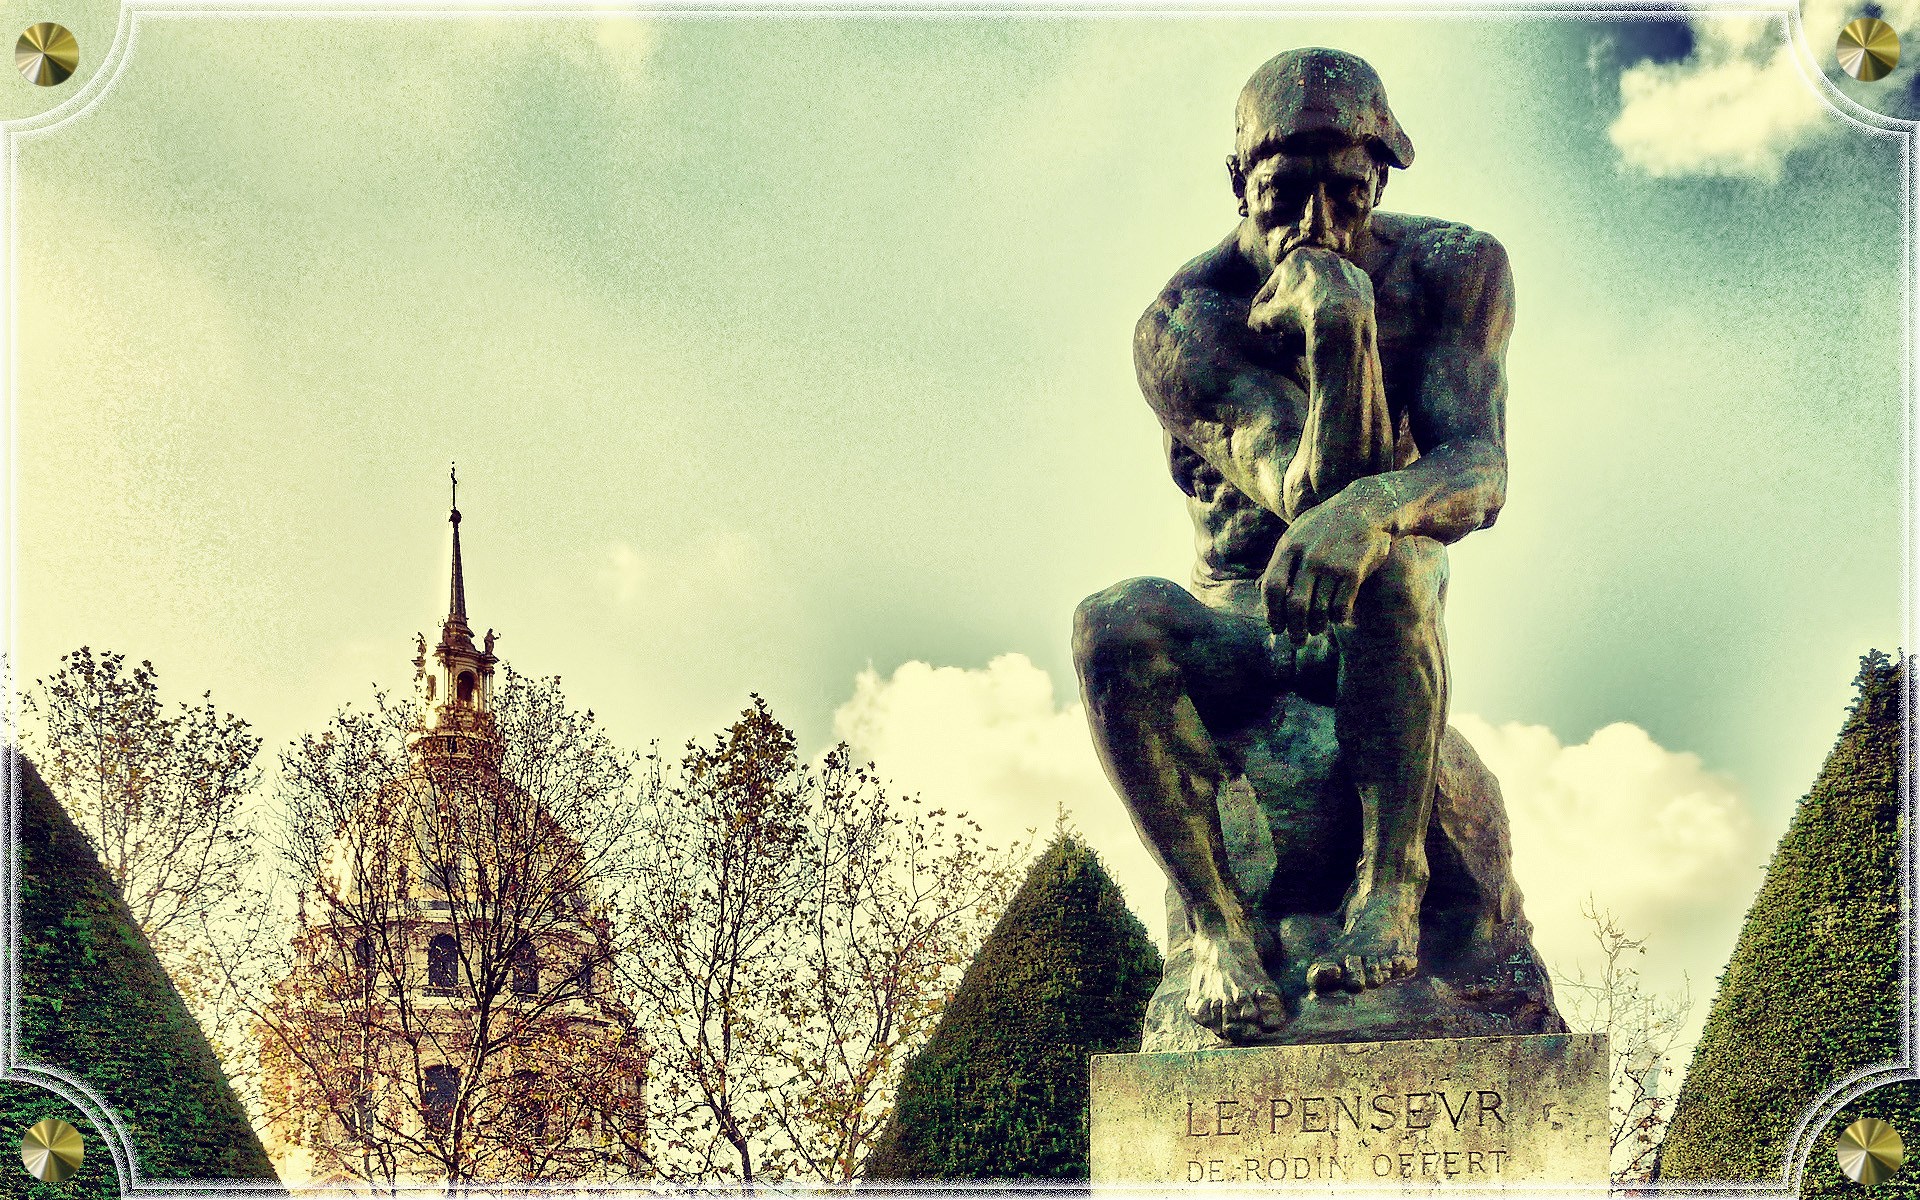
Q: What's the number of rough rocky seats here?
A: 1